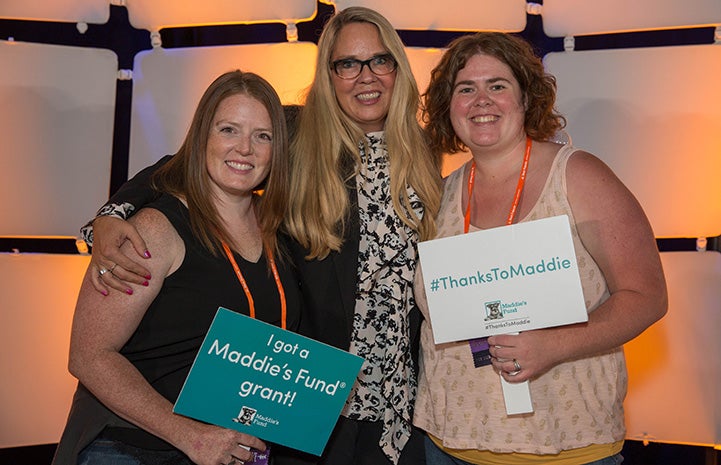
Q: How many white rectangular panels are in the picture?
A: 10